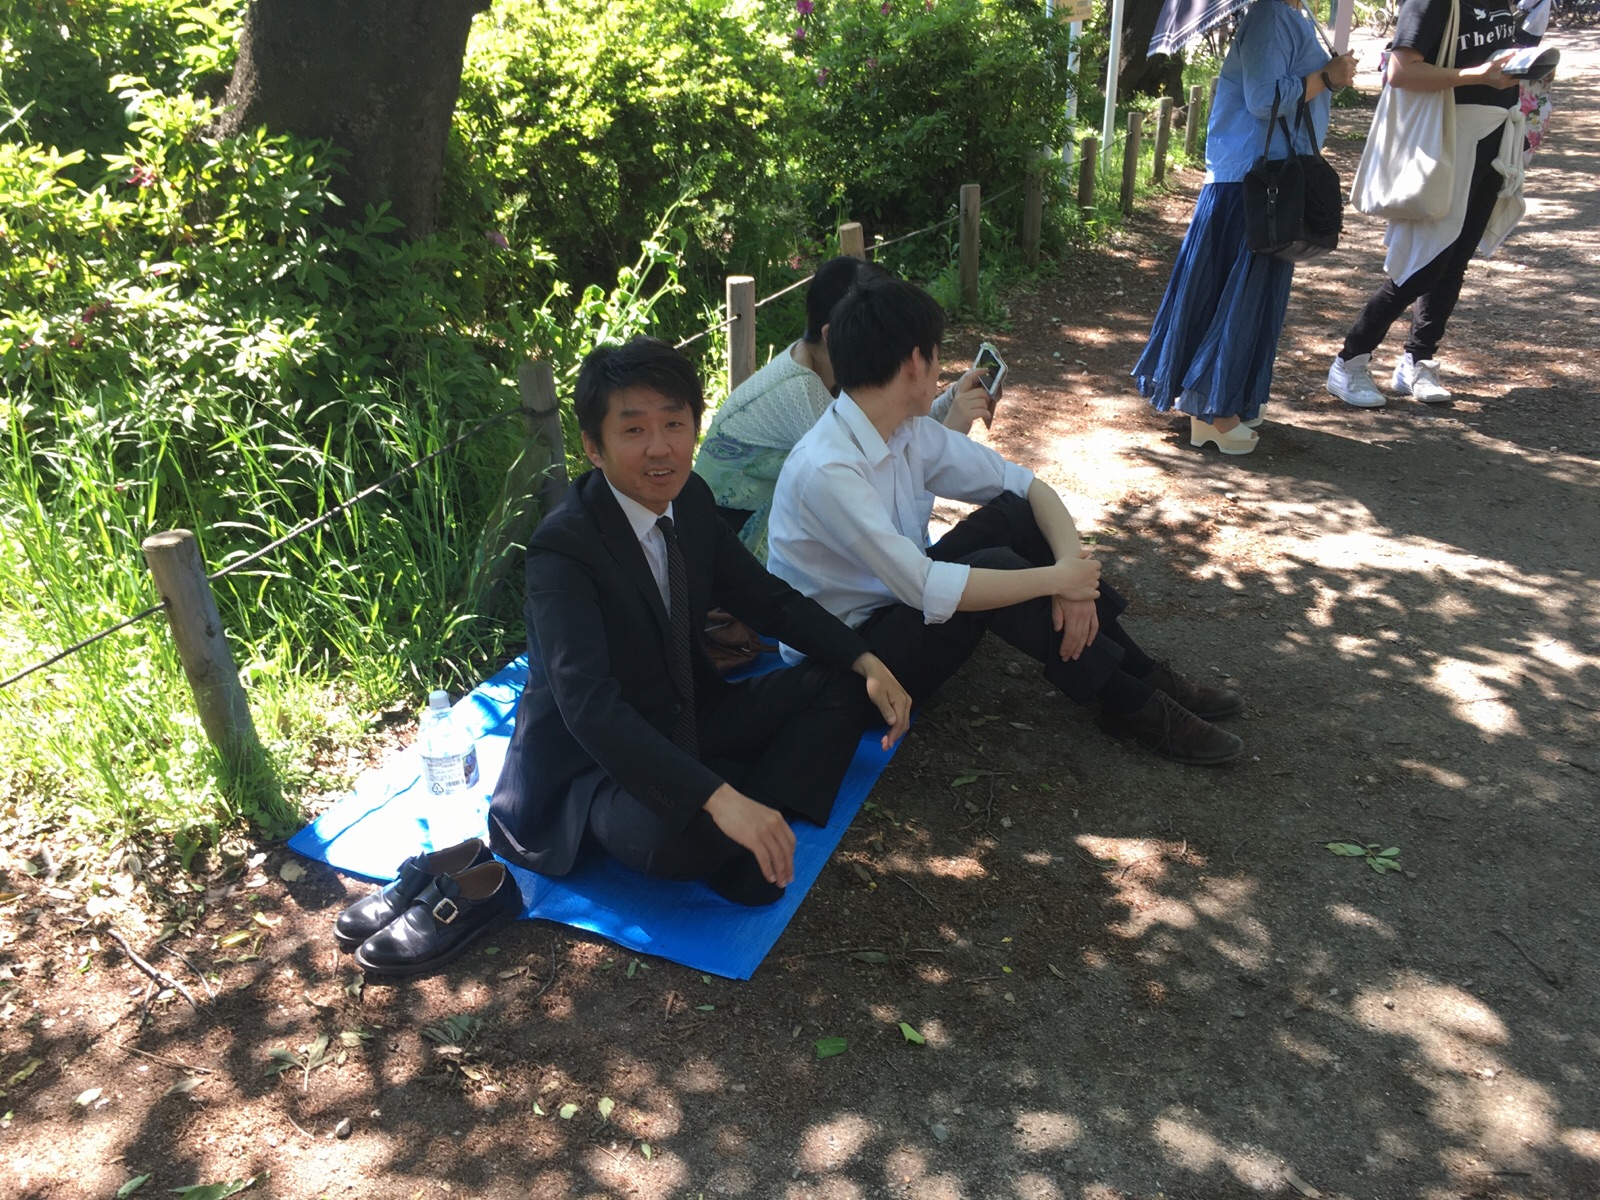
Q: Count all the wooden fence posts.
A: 11